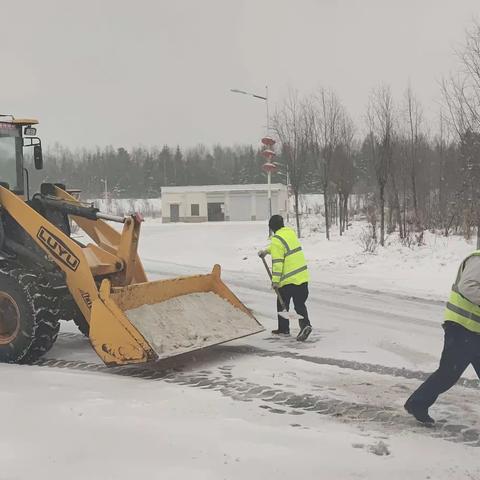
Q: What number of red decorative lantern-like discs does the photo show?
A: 3